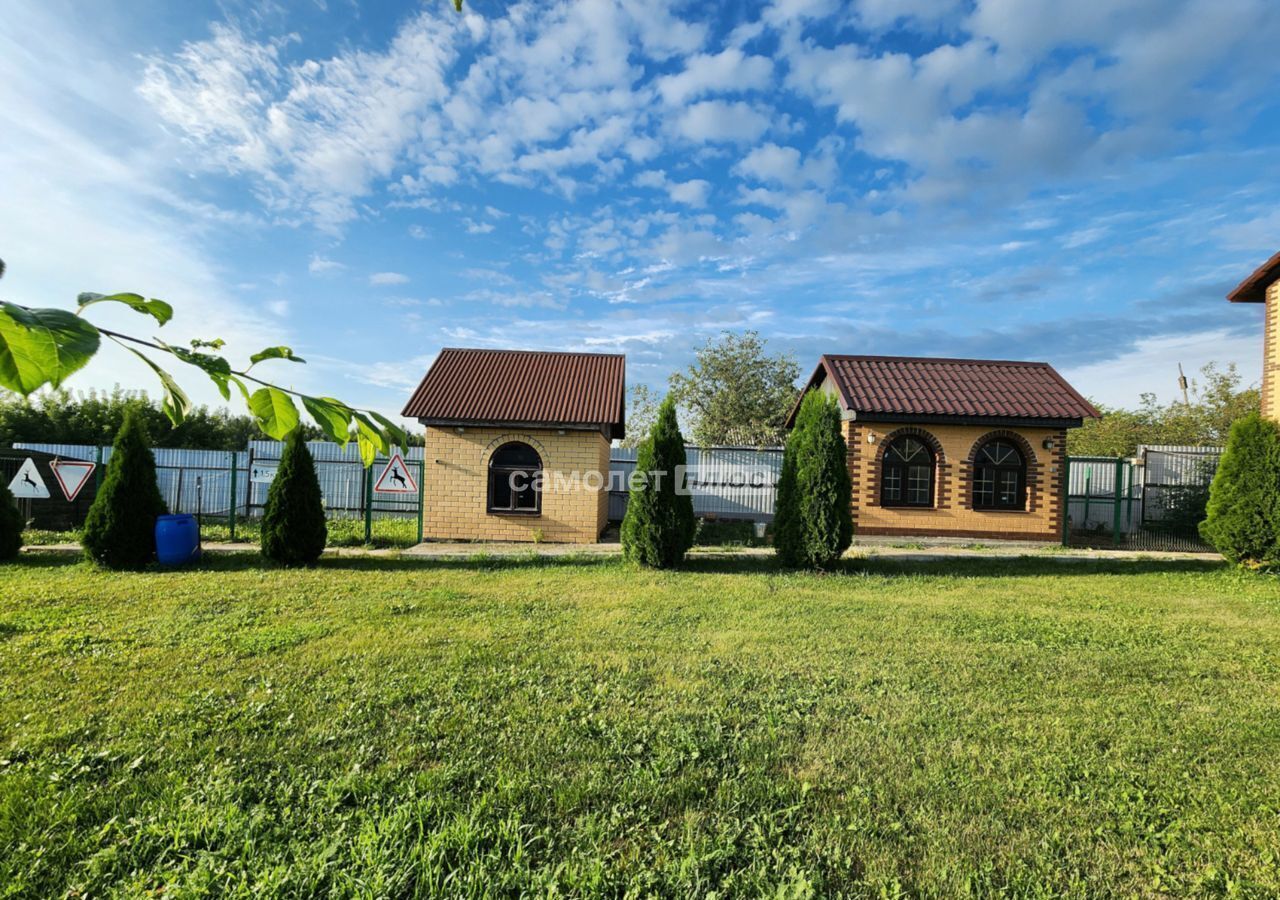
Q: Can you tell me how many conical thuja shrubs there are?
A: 6